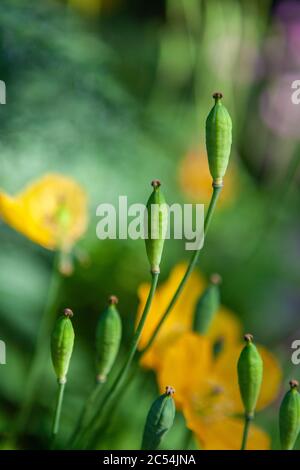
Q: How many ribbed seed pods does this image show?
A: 8